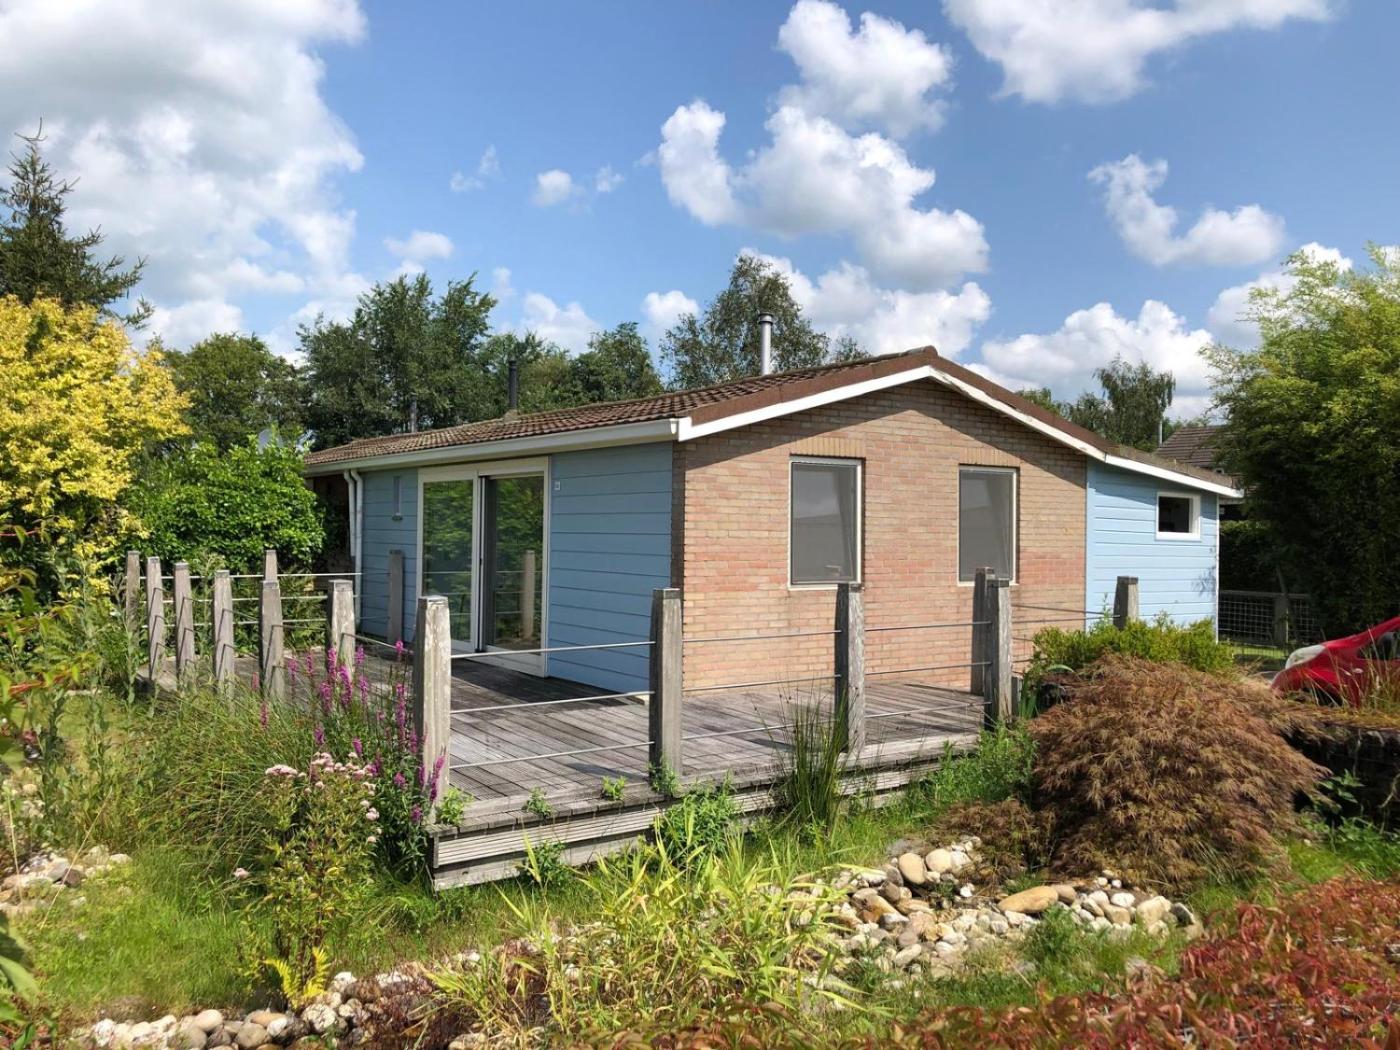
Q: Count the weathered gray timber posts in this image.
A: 14